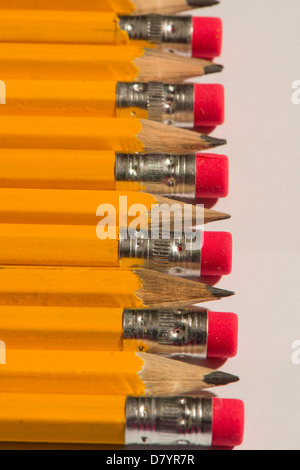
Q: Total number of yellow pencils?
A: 12